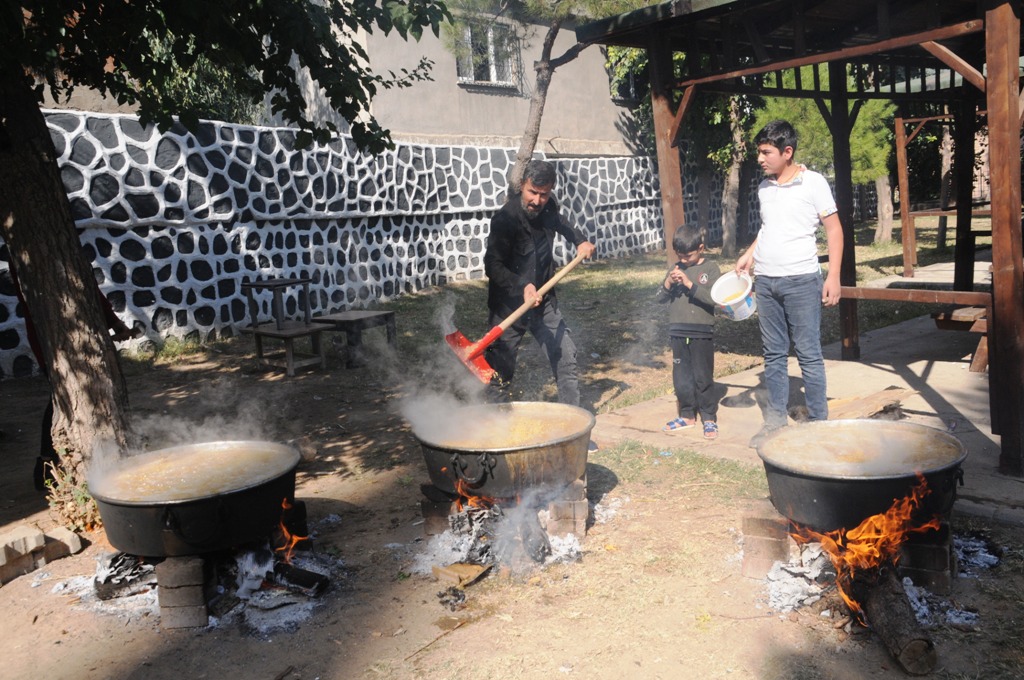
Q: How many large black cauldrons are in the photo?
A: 3